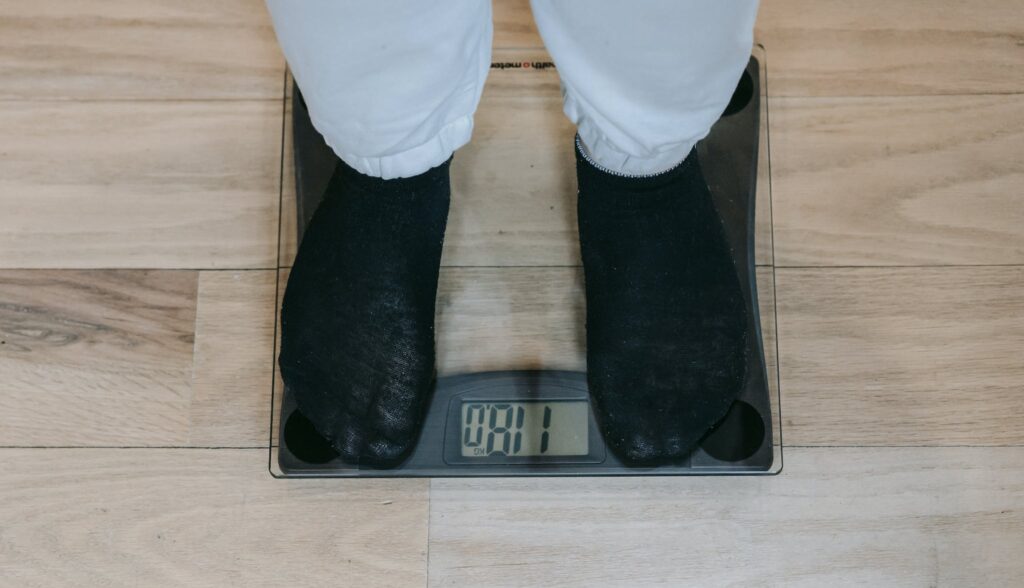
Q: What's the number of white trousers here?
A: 1